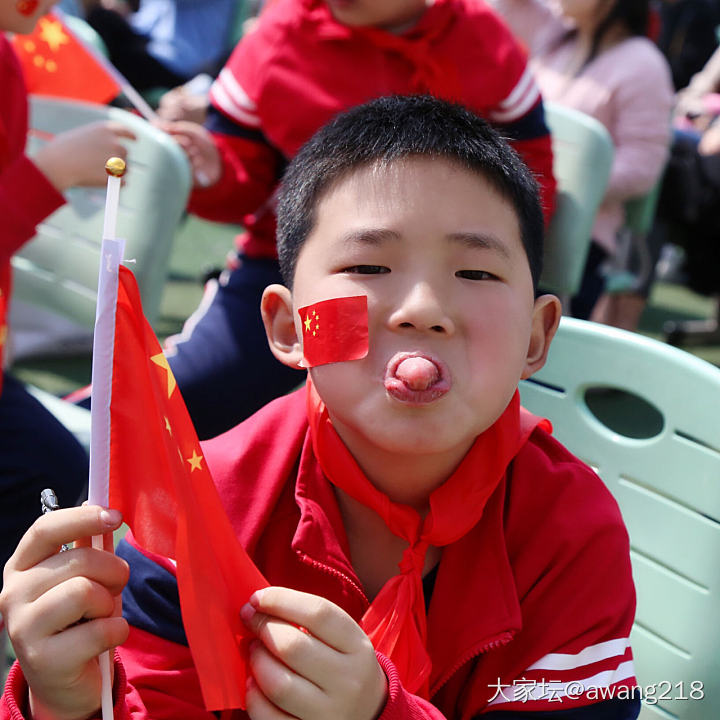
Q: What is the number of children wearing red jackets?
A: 3